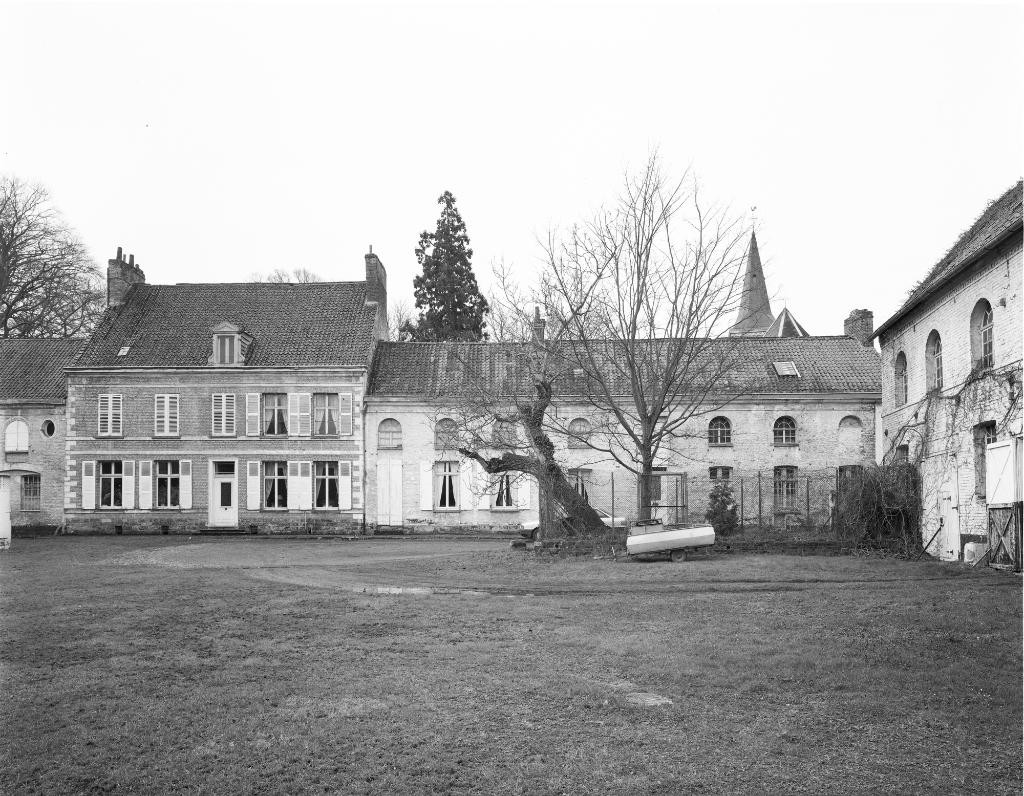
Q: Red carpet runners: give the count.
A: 0